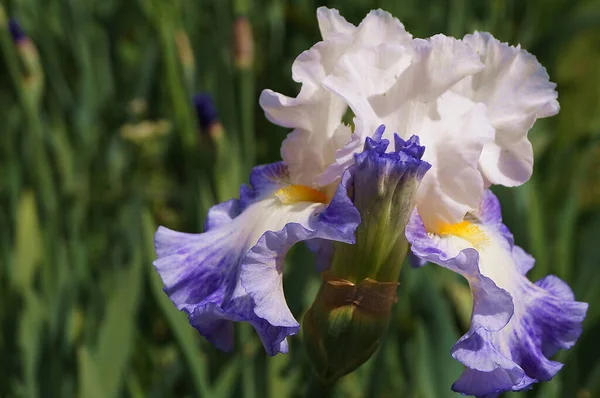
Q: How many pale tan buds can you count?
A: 2